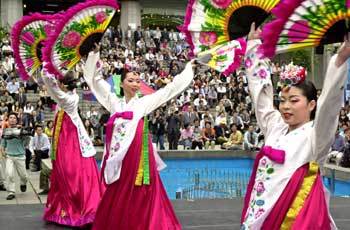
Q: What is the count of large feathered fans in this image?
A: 5